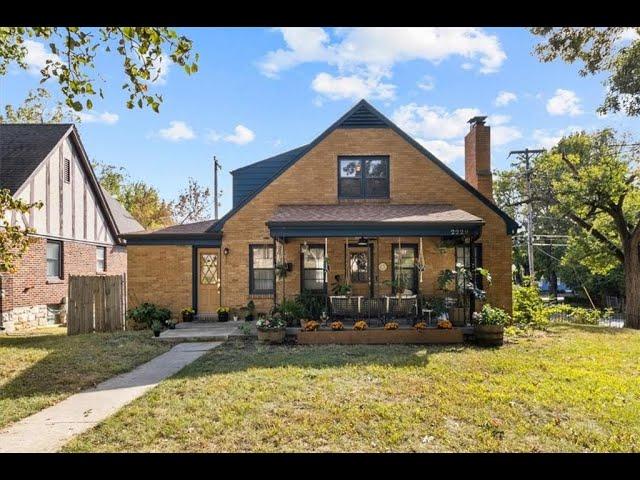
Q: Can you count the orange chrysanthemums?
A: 6